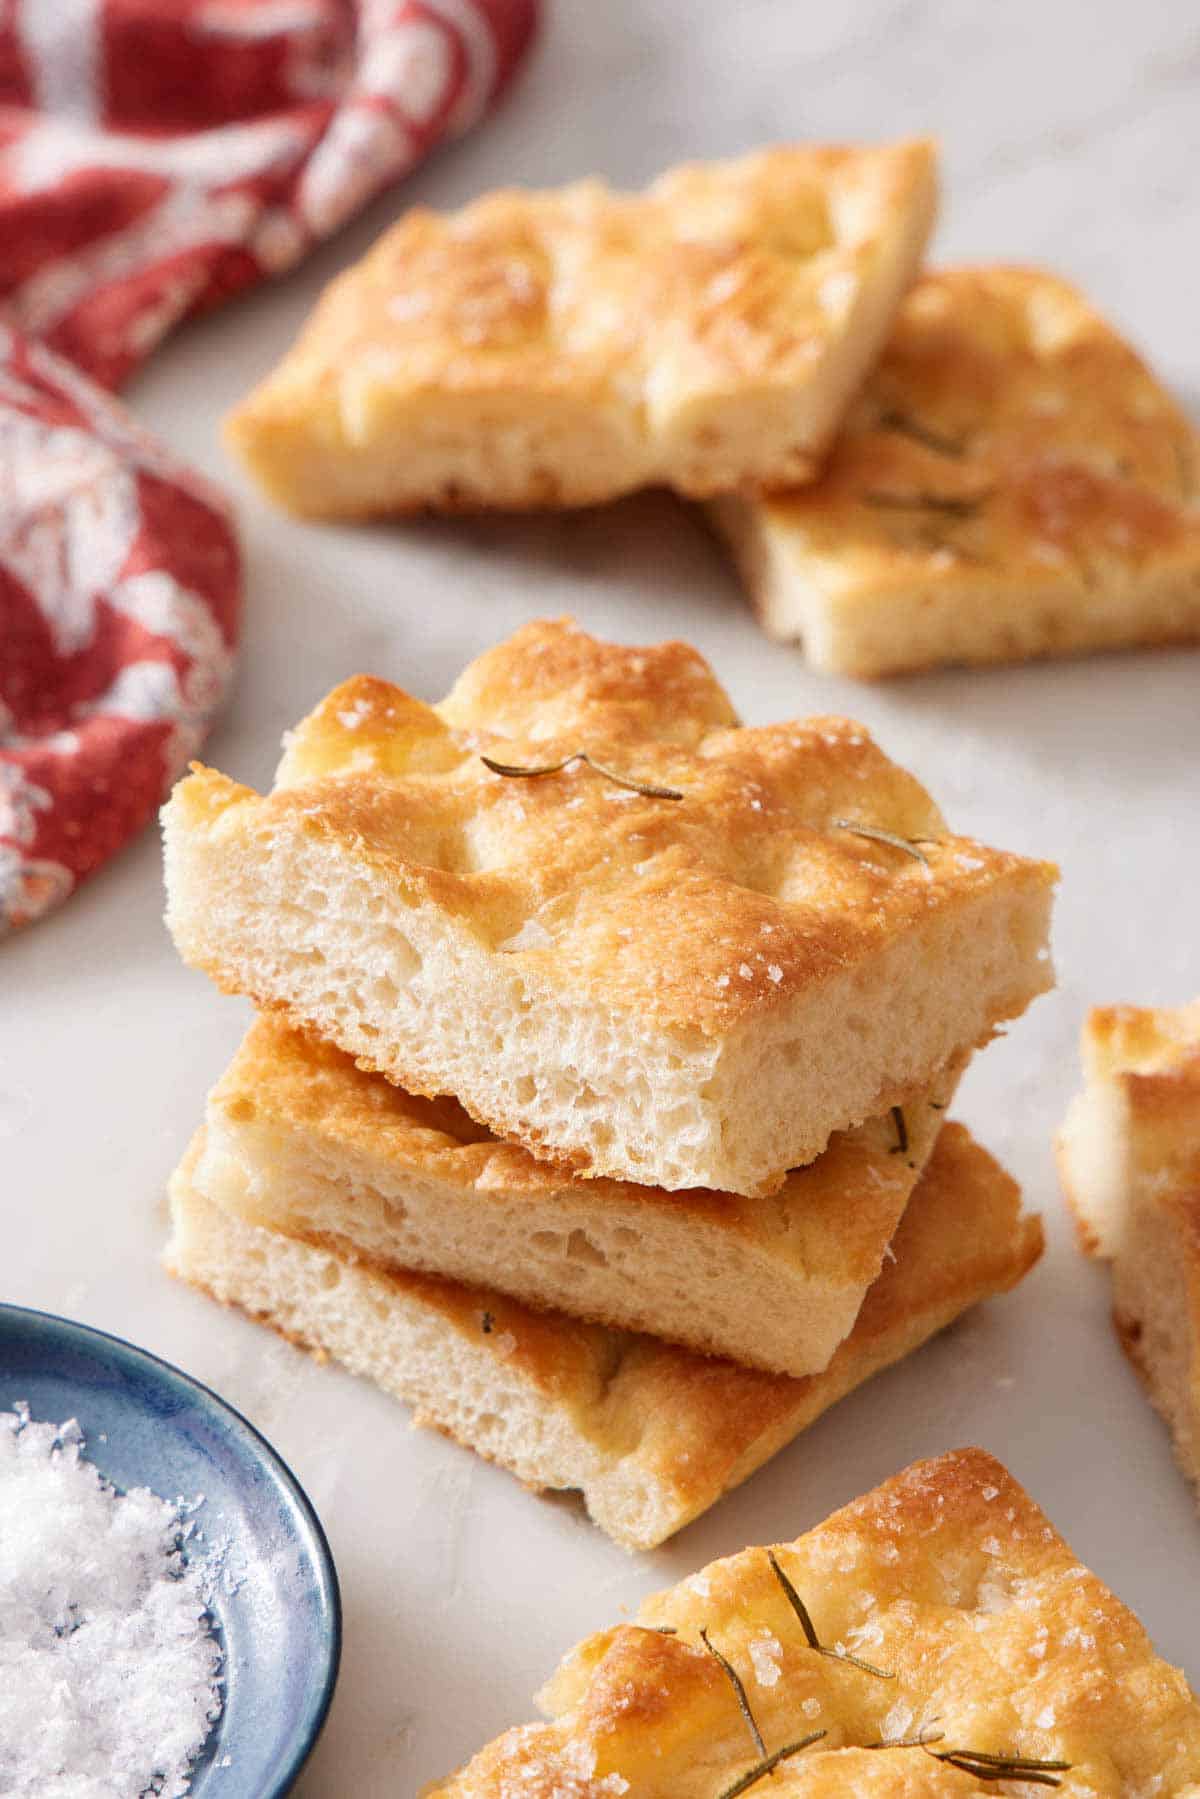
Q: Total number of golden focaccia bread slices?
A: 7